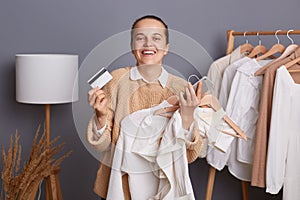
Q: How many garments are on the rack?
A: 5